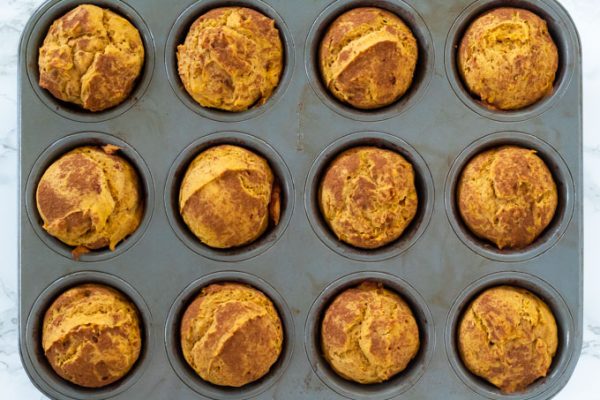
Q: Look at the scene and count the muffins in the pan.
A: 12